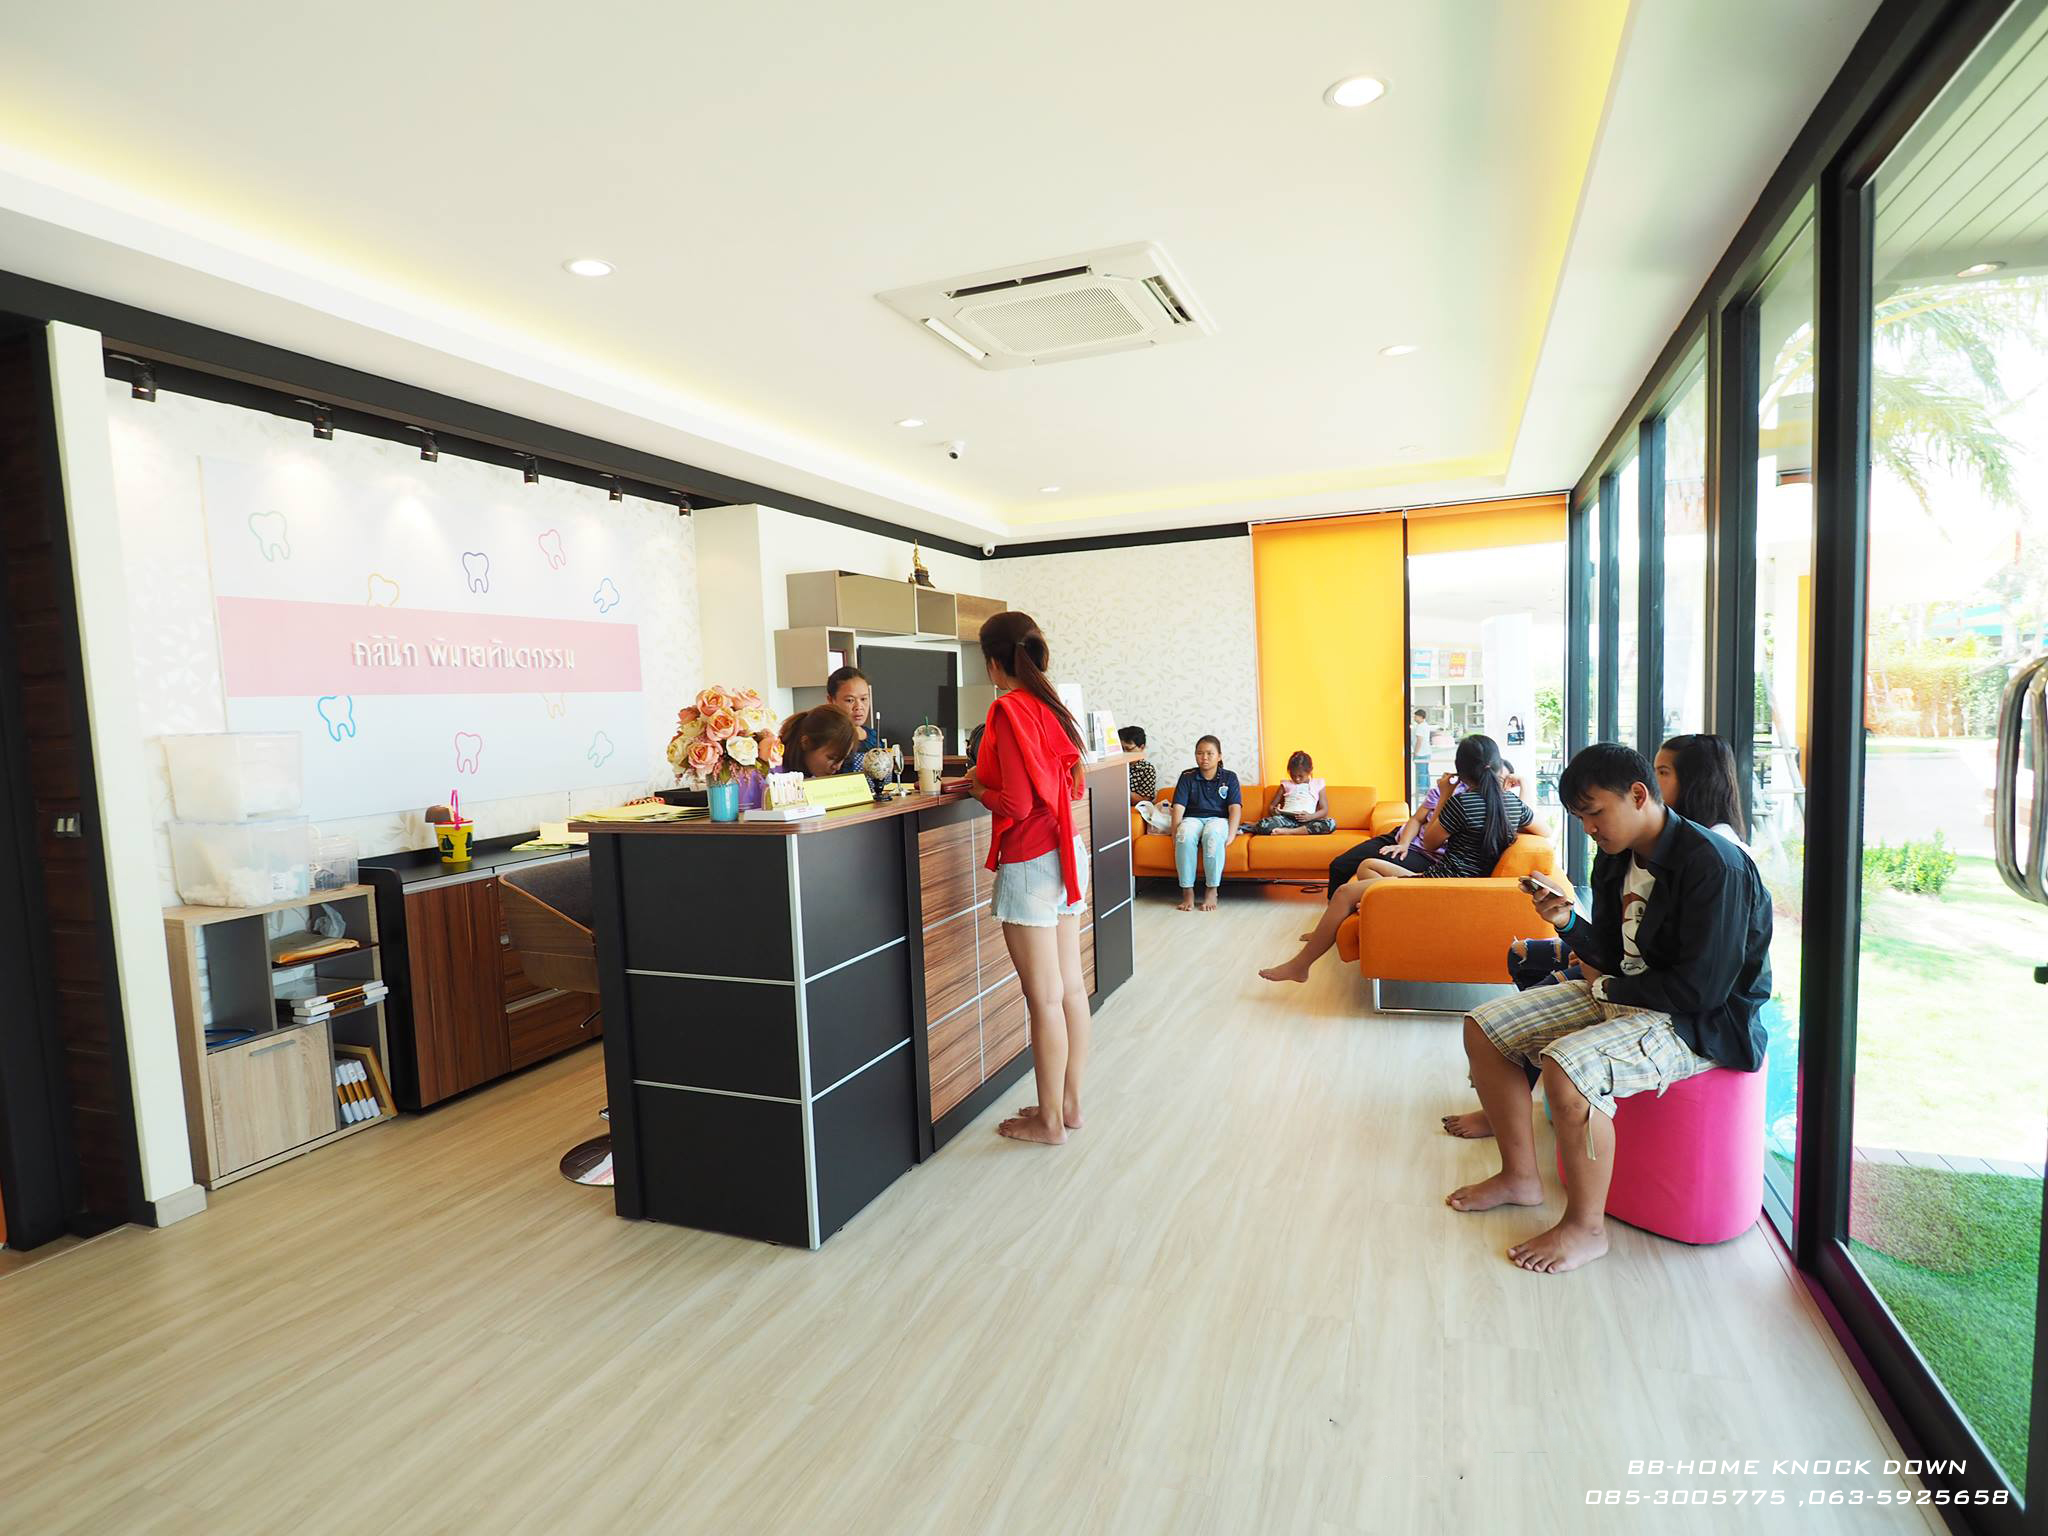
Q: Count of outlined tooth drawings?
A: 9